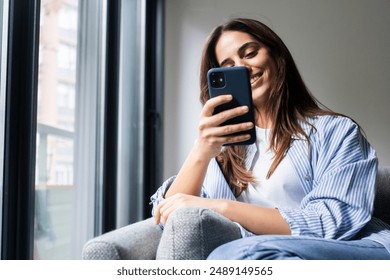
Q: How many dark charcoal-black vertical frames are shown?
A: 3